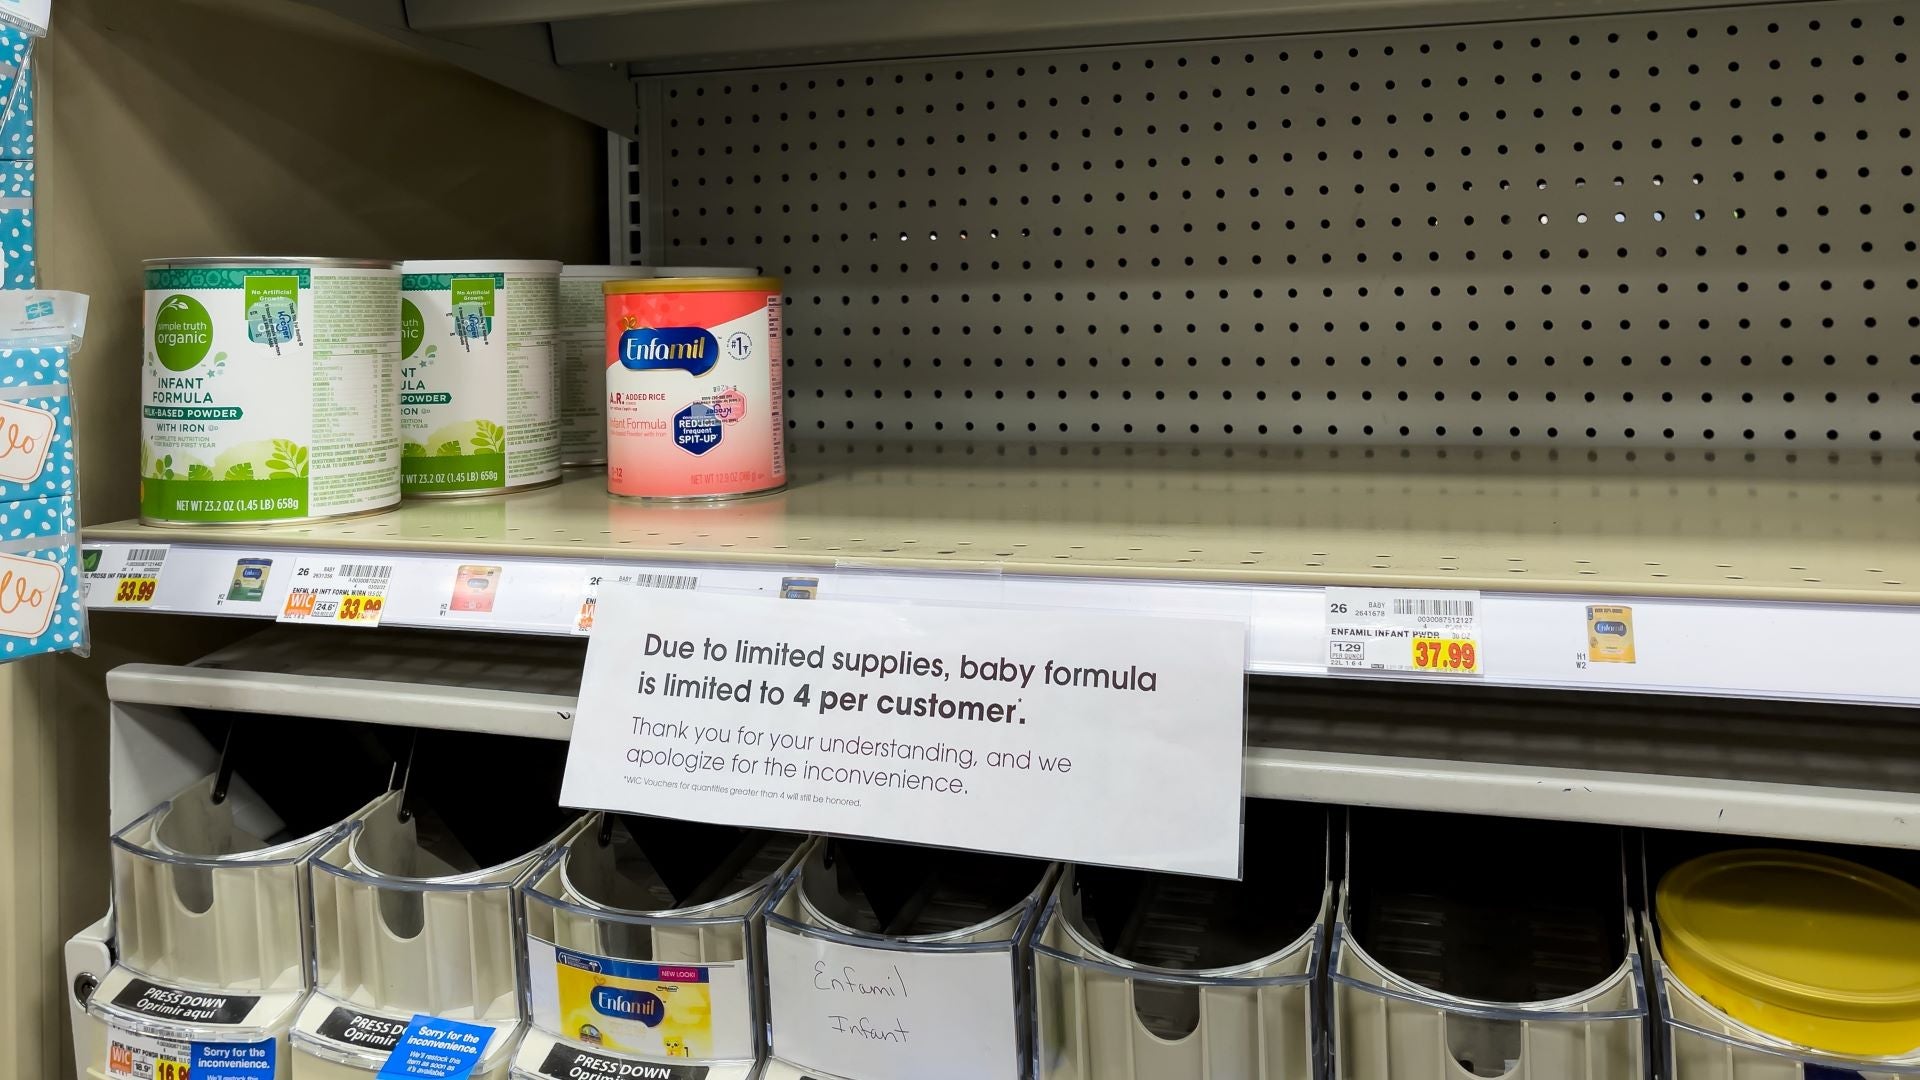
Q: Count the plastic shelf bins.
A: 7